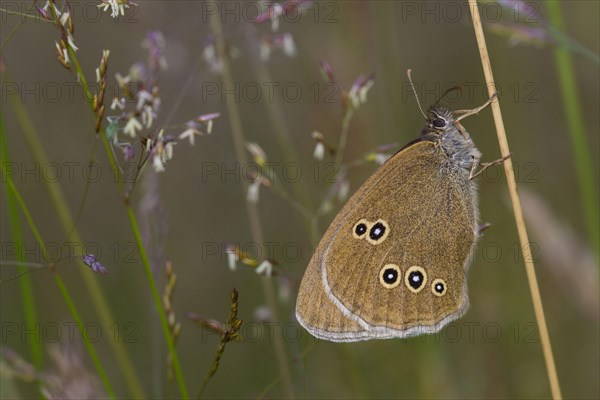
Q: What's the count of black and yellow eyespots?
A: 5